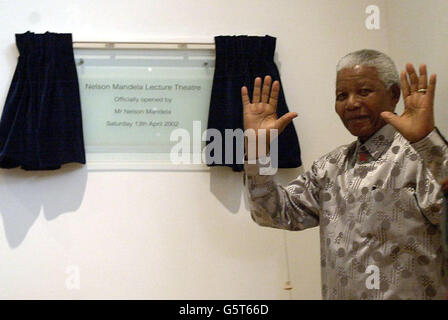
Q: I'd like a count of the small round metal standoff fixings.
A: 2